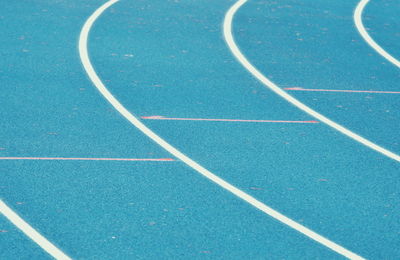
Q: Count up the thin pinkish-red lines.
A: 3